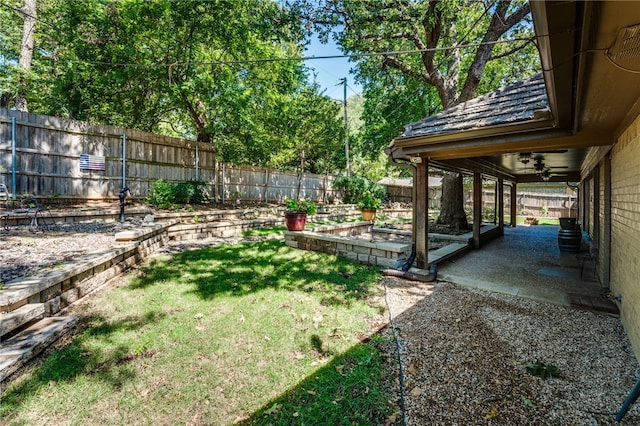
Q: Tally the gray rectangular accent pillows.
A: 0